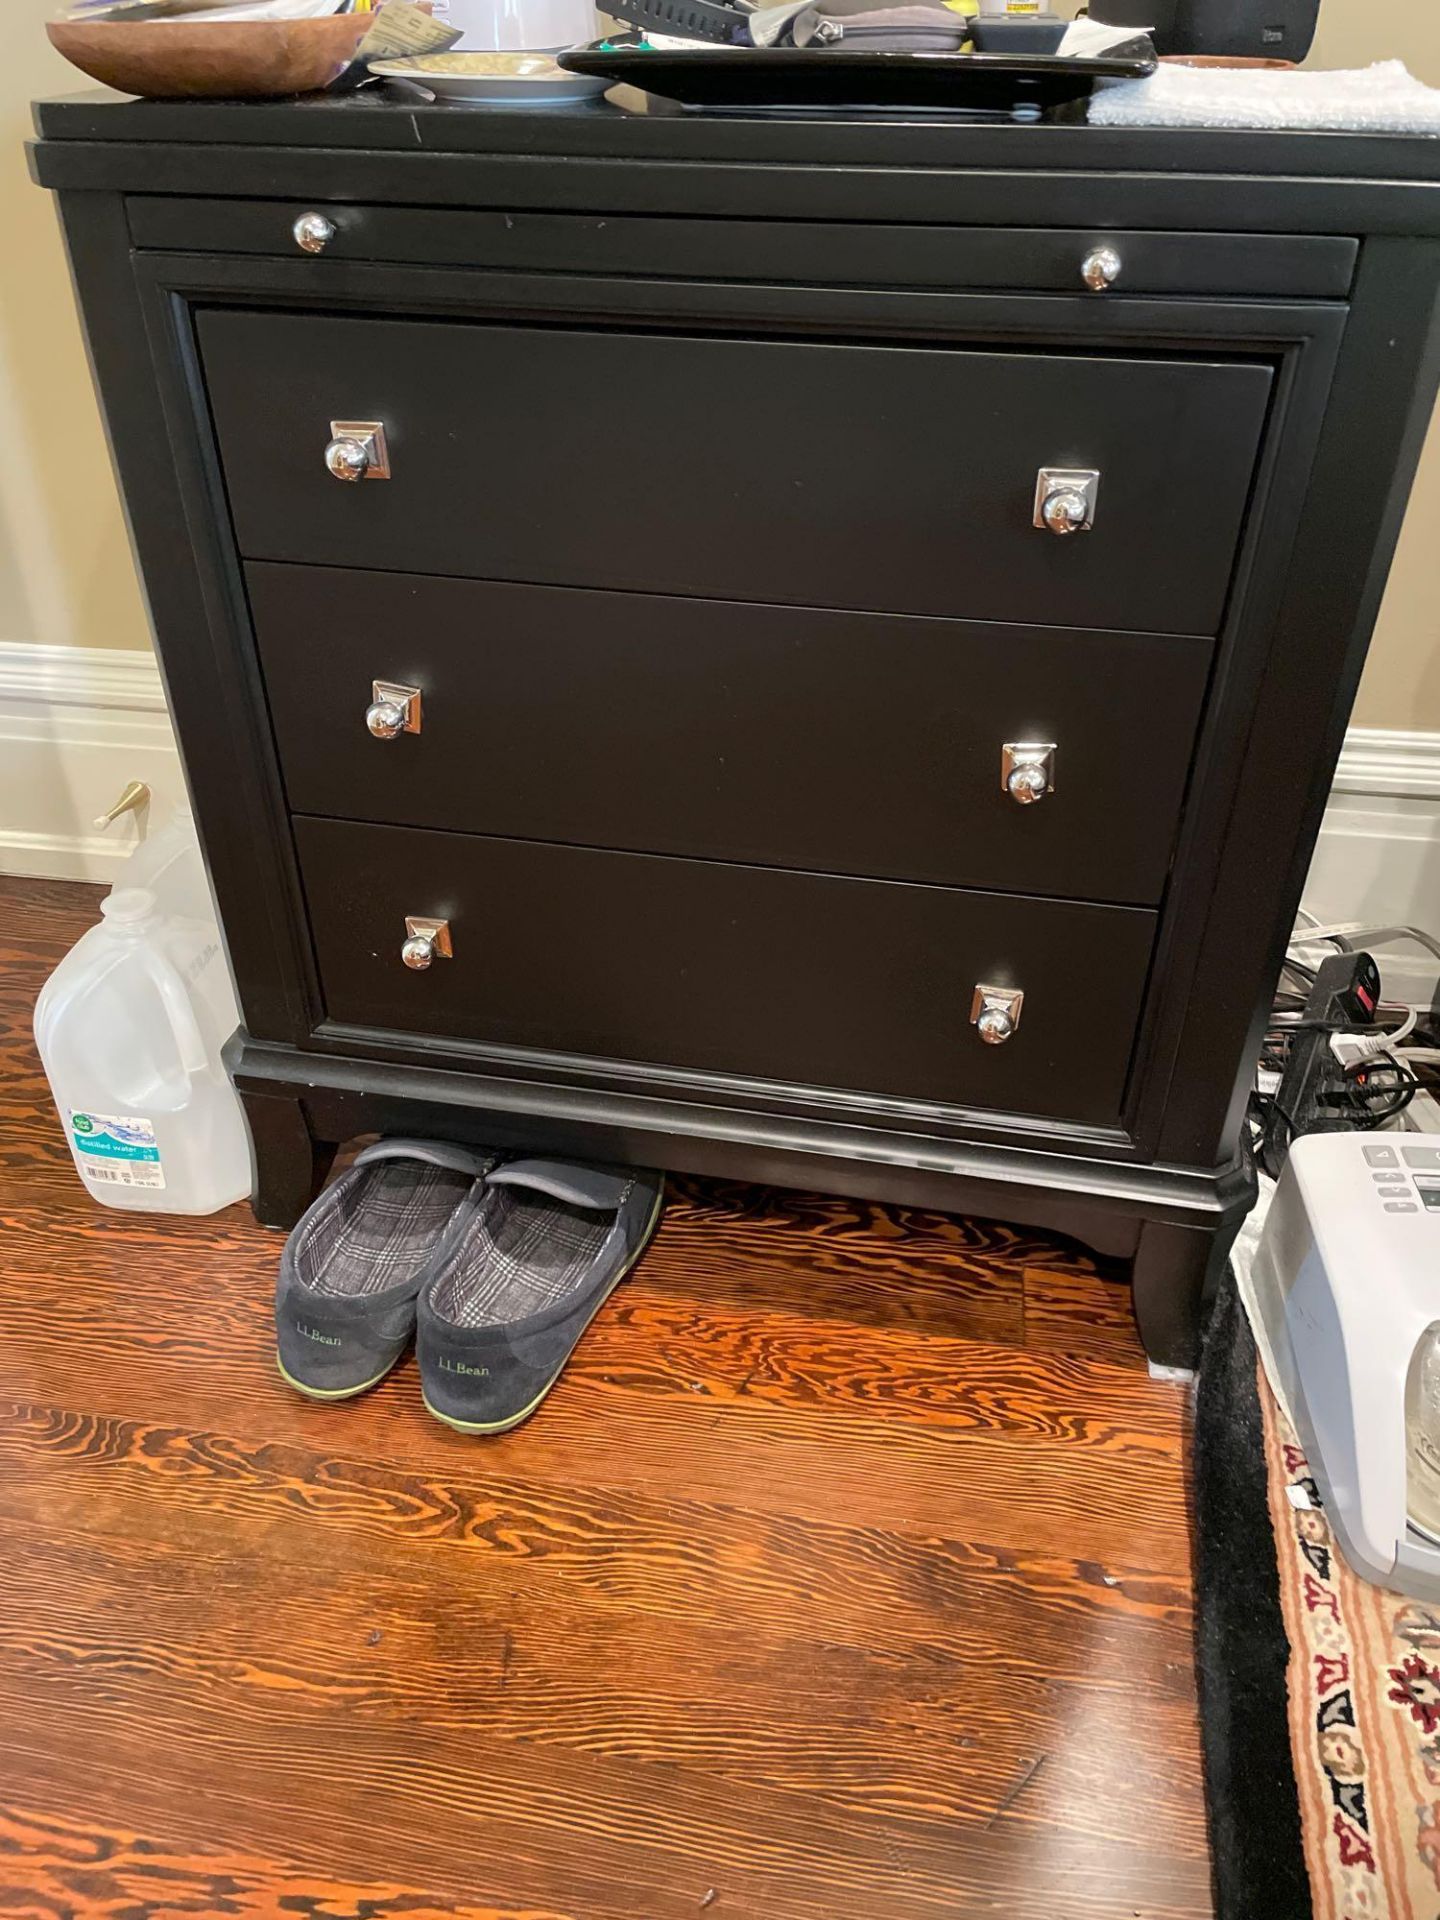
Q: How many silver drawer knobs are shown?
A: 8